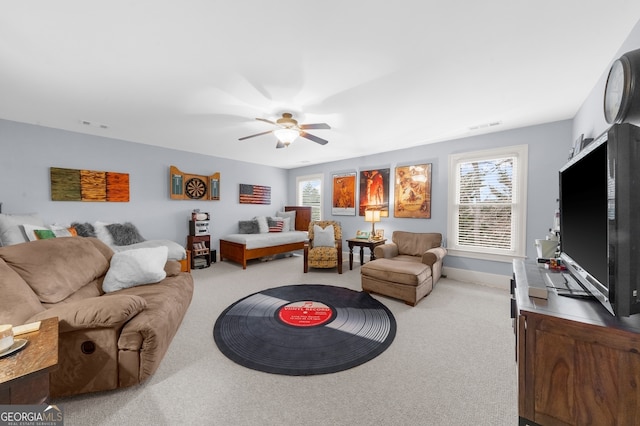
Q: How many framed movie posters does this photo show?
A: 3